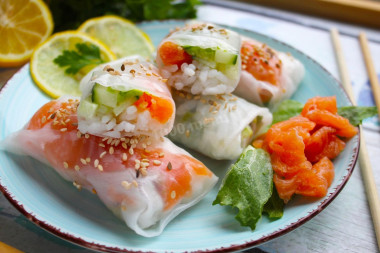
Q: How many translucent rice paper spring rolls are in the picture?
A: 5